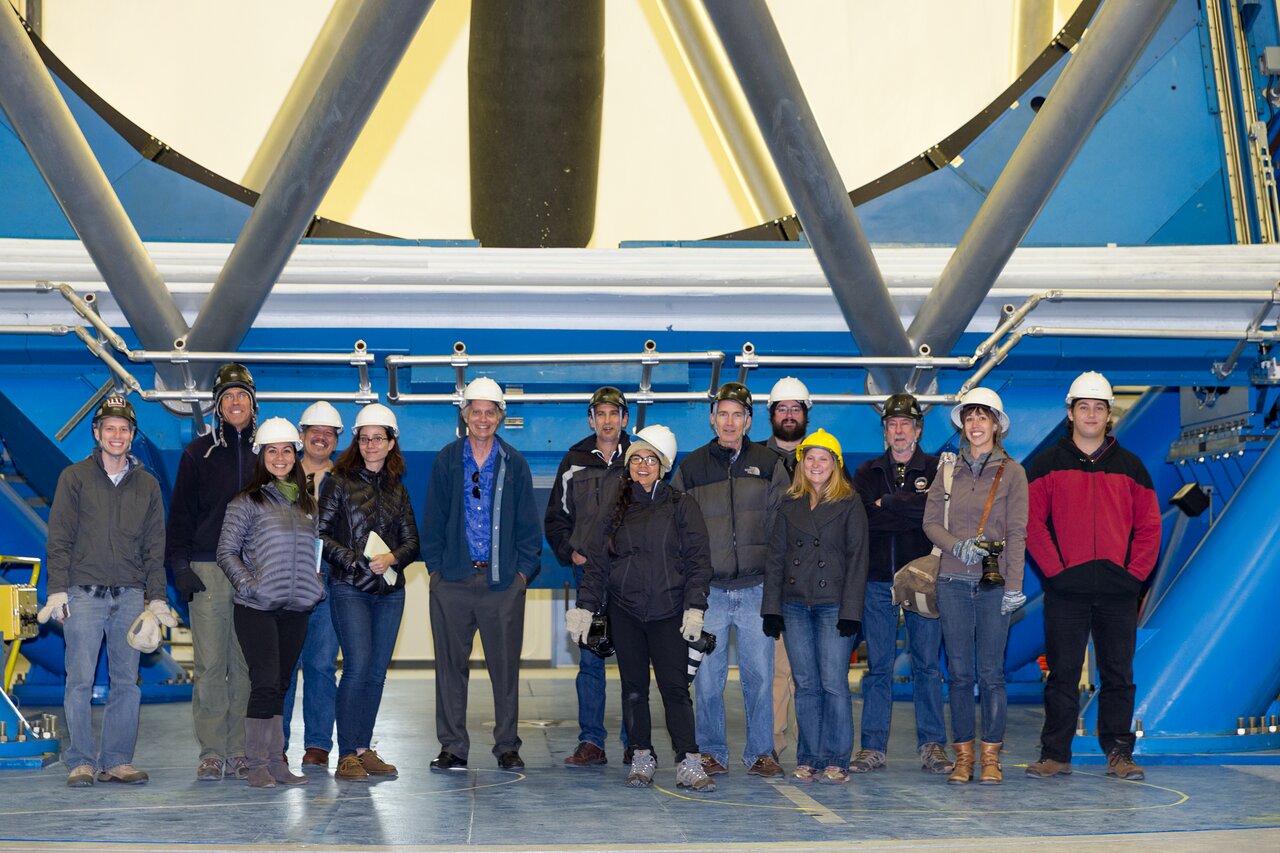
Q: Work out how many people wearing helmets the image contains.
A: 14